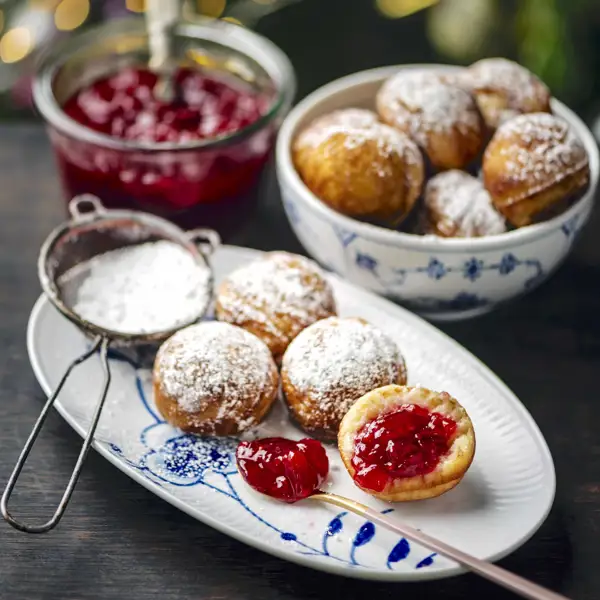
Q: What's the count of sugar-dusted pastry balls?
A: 8